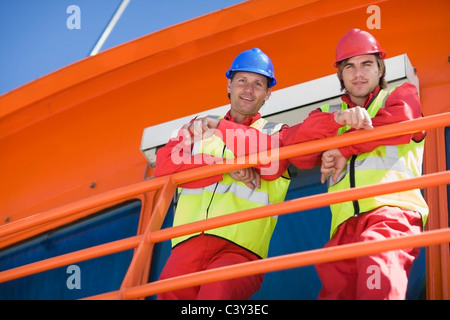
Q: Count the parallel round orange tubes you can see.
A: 3